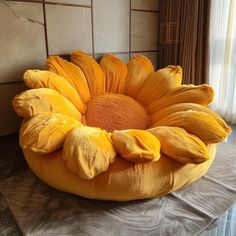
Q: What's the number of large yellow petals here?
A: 14